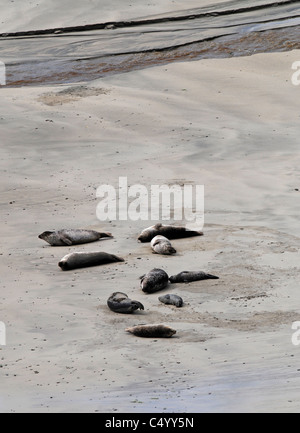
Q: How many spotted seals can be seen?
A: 9